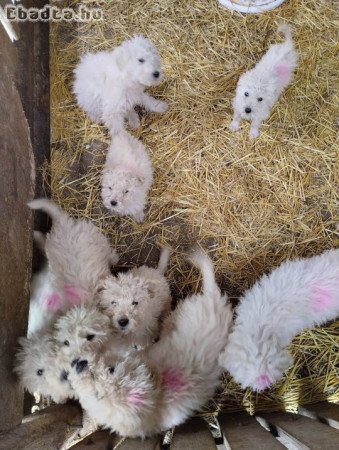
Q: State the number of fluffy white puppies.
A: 8